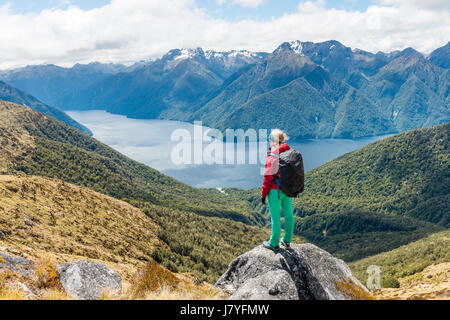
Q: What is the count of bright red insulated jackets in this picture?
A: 1